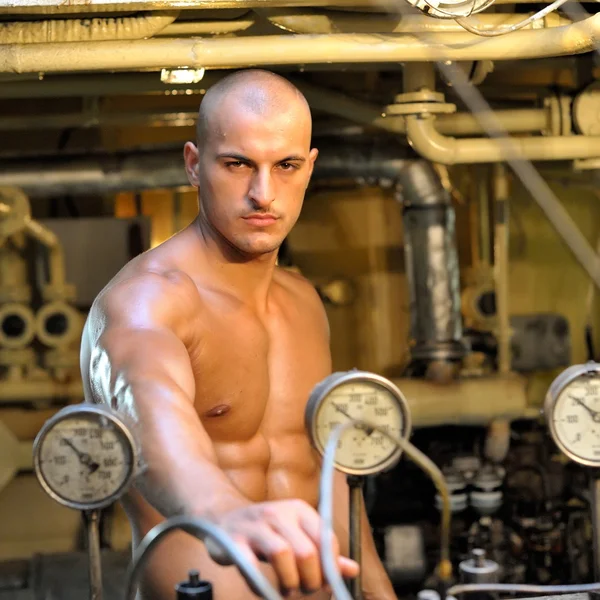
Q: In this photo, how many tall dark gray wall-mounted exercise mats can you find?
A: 0